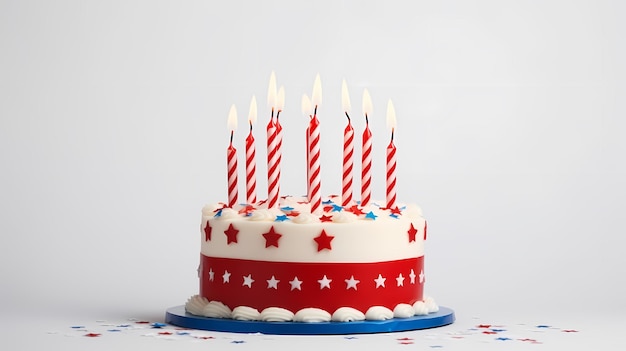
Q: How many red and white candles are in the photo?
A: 9